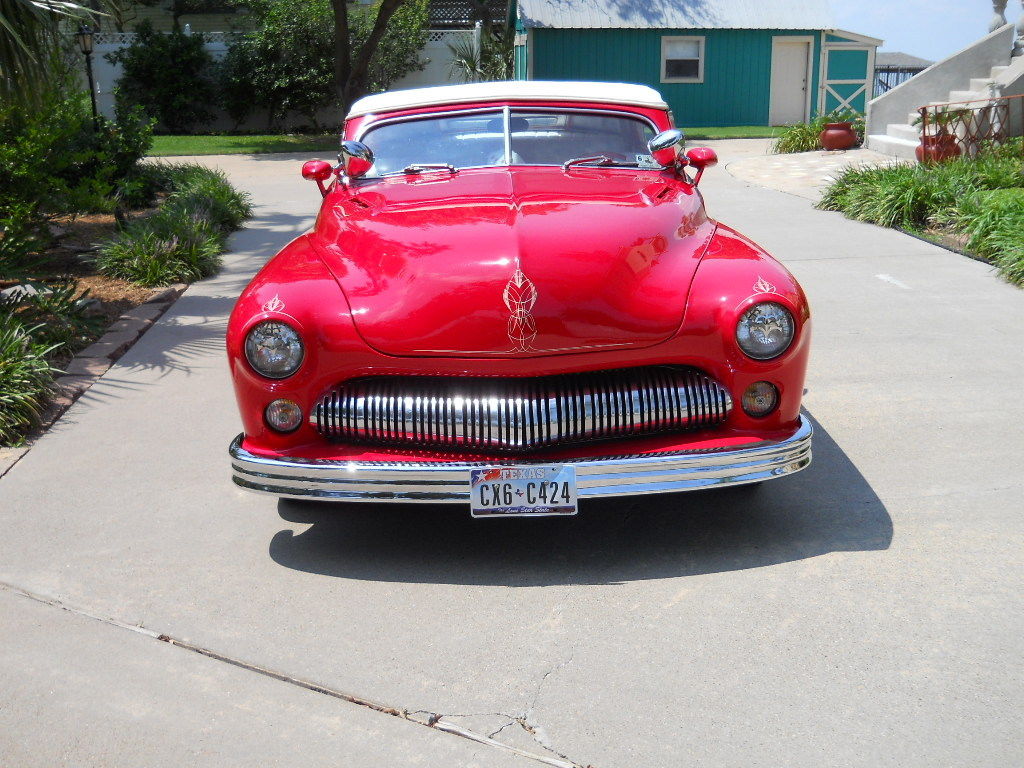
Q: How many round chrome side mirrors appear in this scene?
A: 2